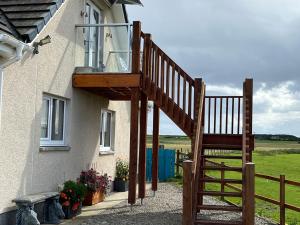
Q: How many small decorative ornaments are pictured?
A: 2